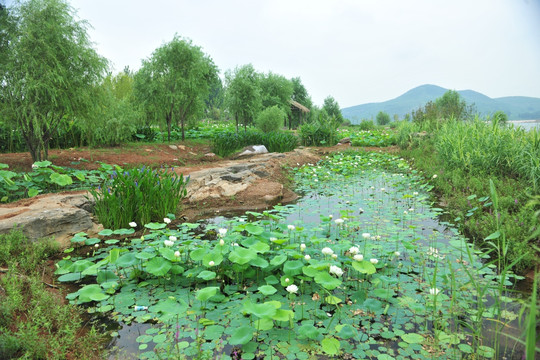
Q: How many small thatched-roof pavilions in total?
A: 1